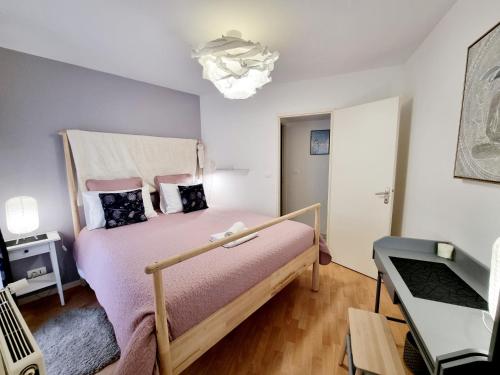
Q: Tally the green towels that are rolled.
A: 0